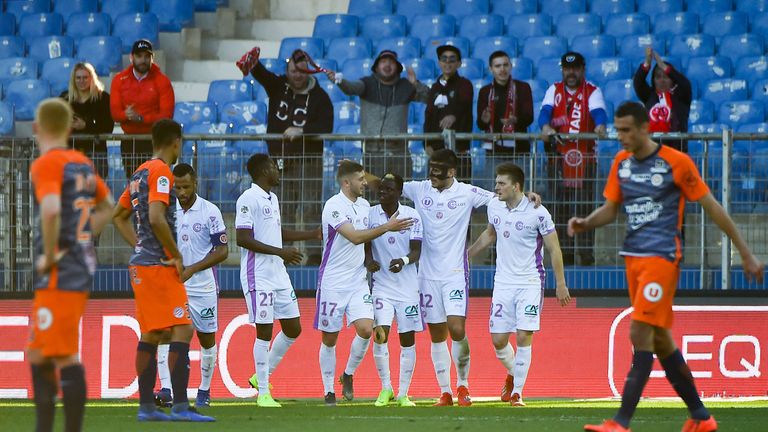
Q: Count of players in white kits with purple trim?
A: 6